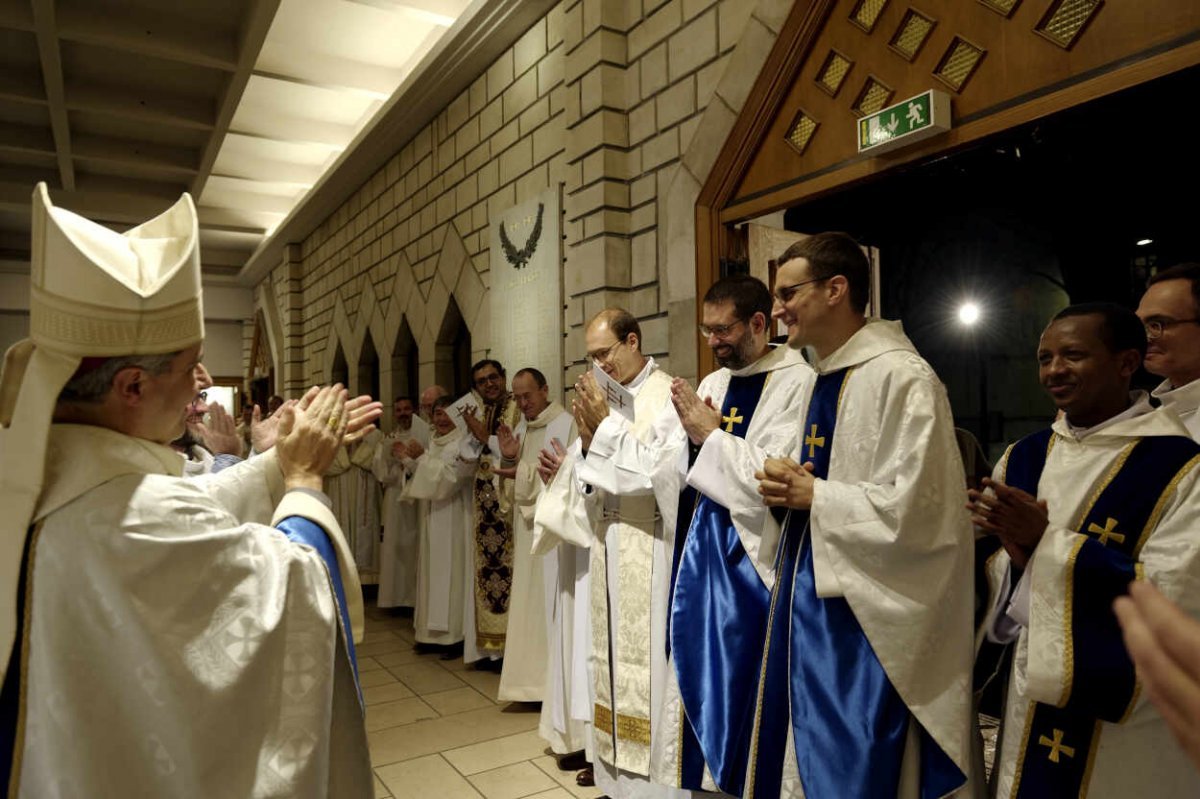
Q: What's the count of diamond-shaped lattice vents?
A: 8